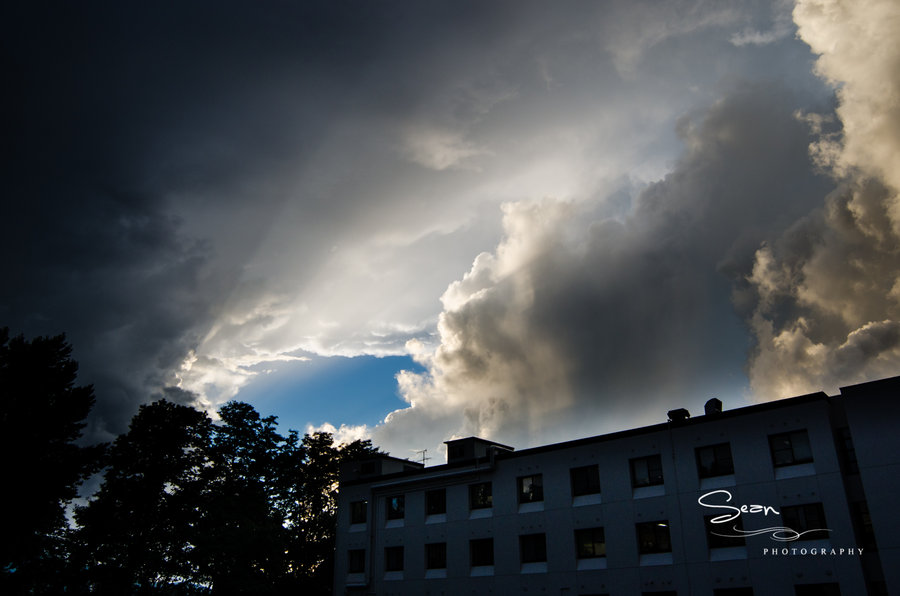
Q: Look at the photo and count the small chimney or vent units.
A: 2